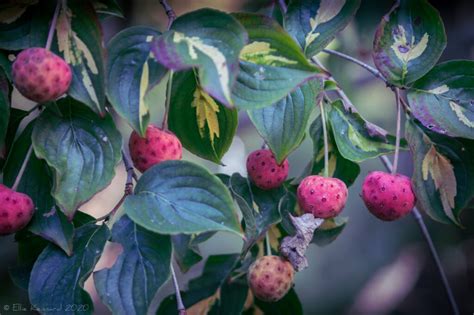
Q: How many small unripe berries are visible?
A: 1